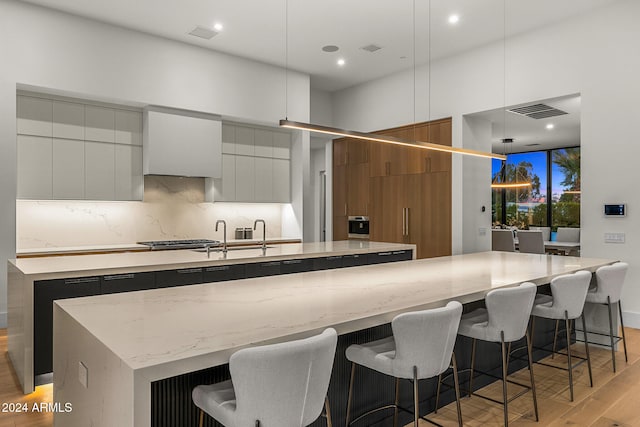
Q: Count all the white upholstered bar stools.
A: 5